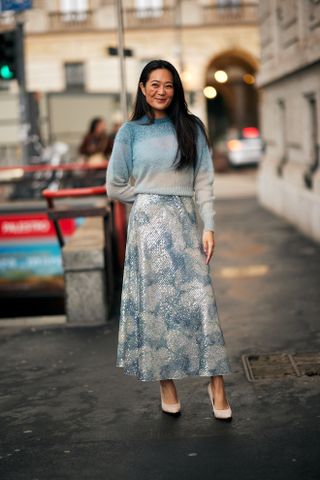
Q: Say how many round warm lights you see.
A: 3